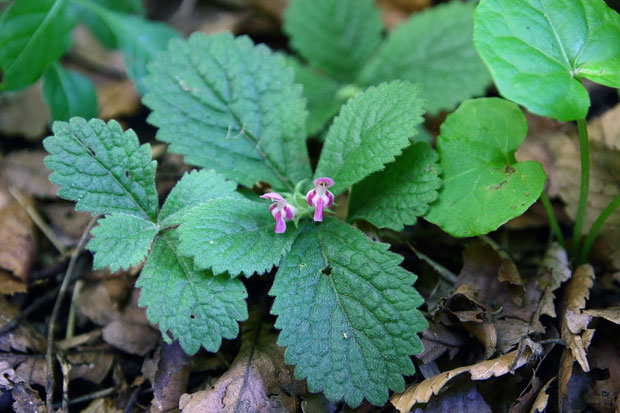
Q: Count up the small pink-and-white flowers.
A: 2